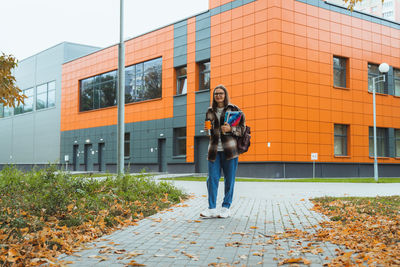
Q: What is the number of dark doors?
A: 5